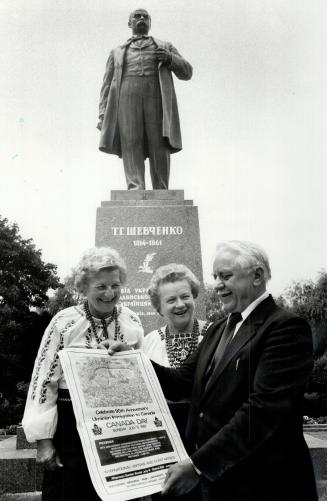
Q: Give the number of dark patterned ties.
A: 1